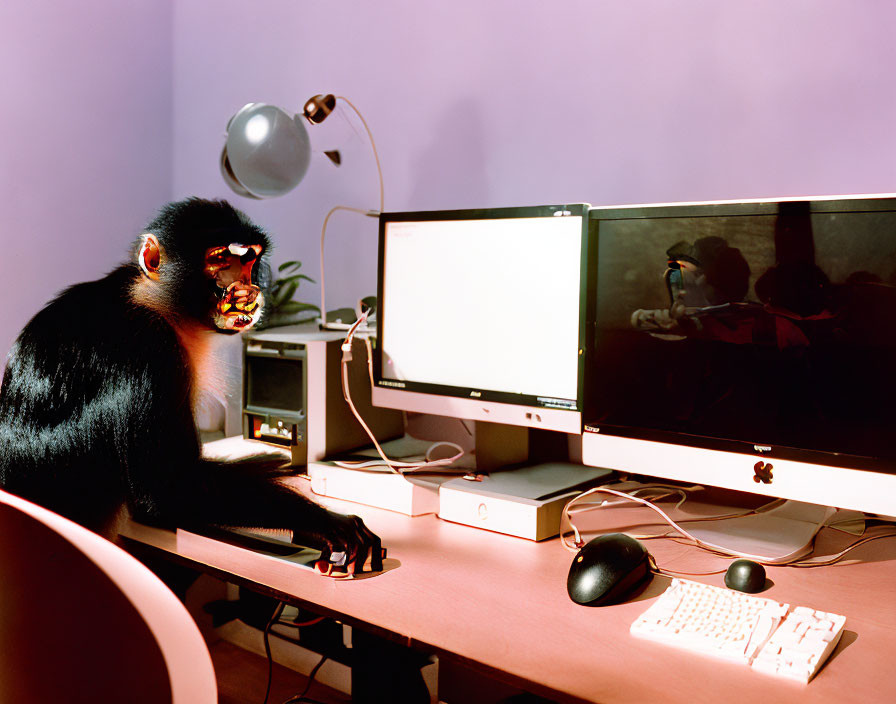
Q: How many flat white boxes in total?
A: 2